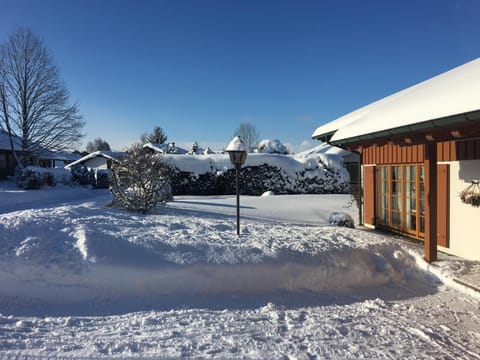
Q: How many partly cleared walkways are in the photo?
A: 1